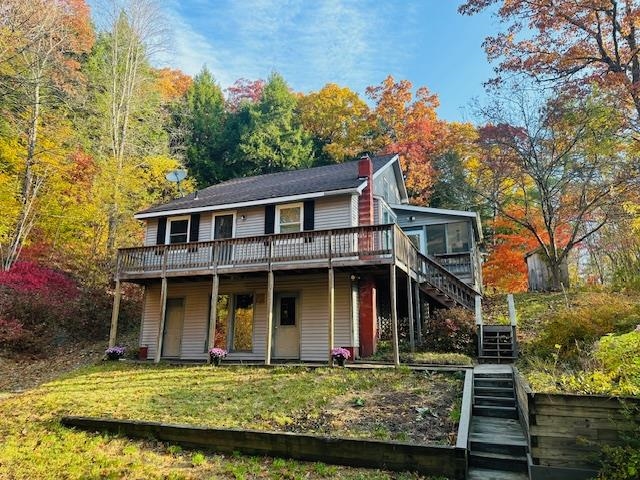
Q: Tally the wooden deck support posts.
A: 8